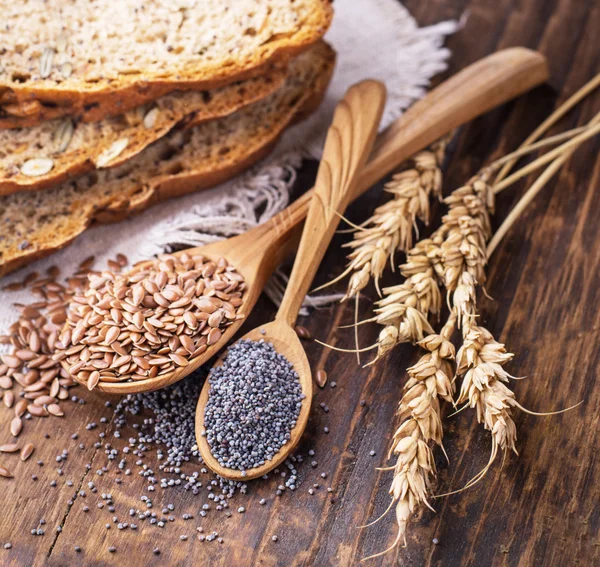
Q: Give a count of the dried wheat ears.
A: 5